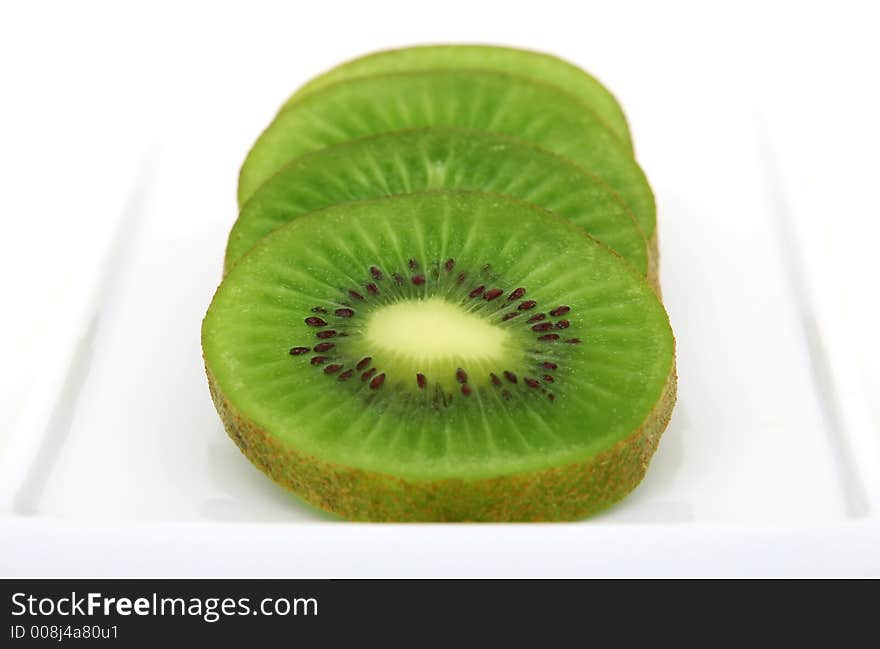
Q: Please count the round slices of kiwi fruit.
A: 4